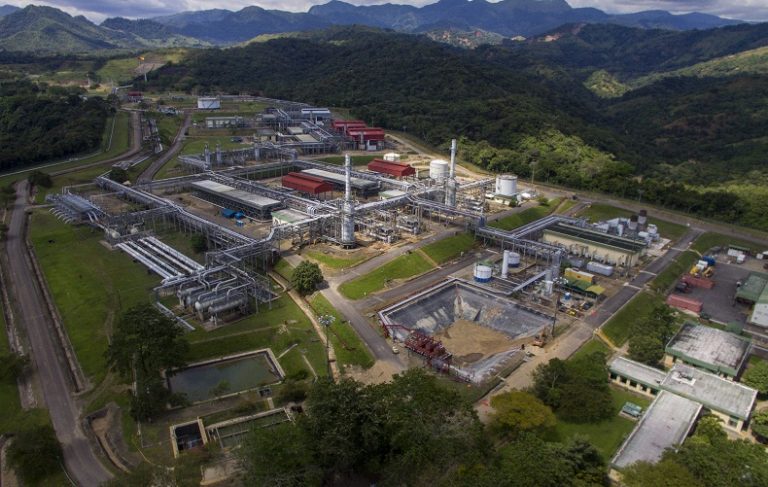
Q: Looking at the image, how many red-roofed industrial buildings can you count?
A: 4